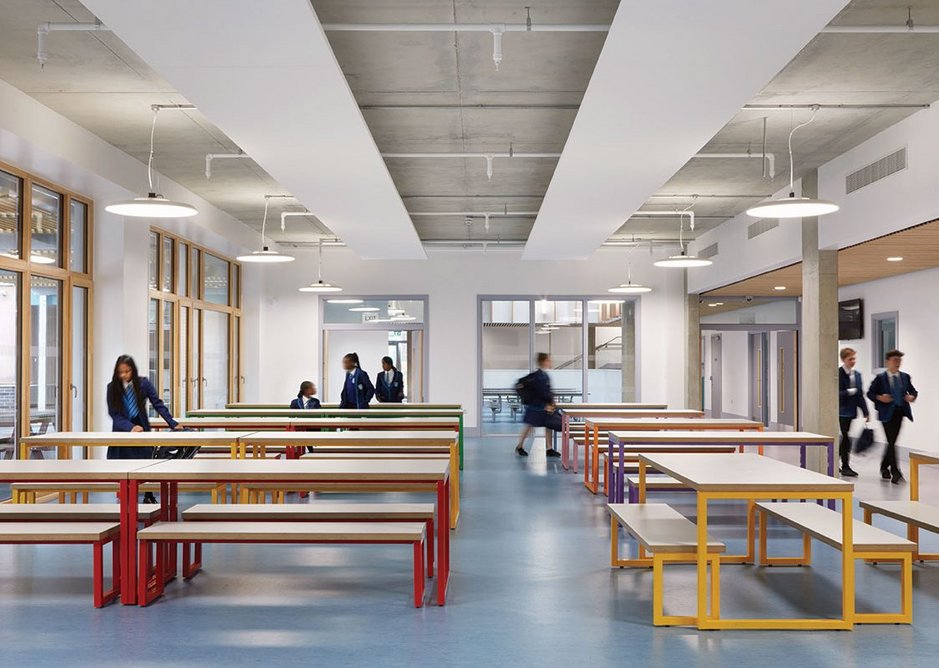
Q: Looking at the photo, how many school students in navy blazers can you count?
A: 7